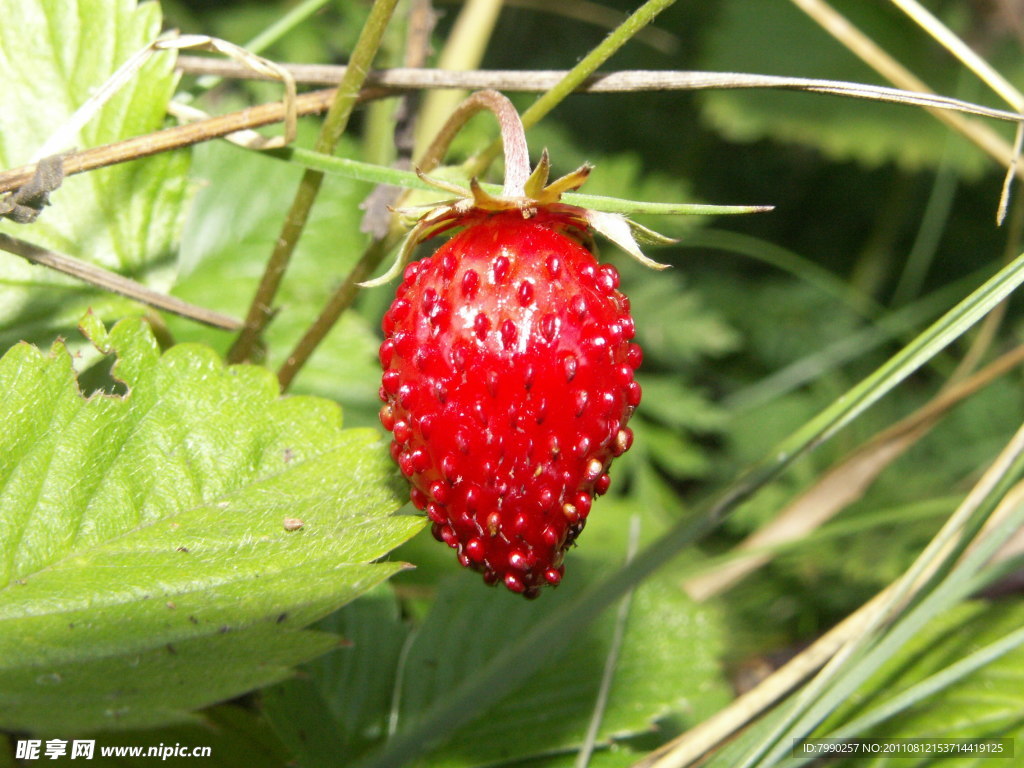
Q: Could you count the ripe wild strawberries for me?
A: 1